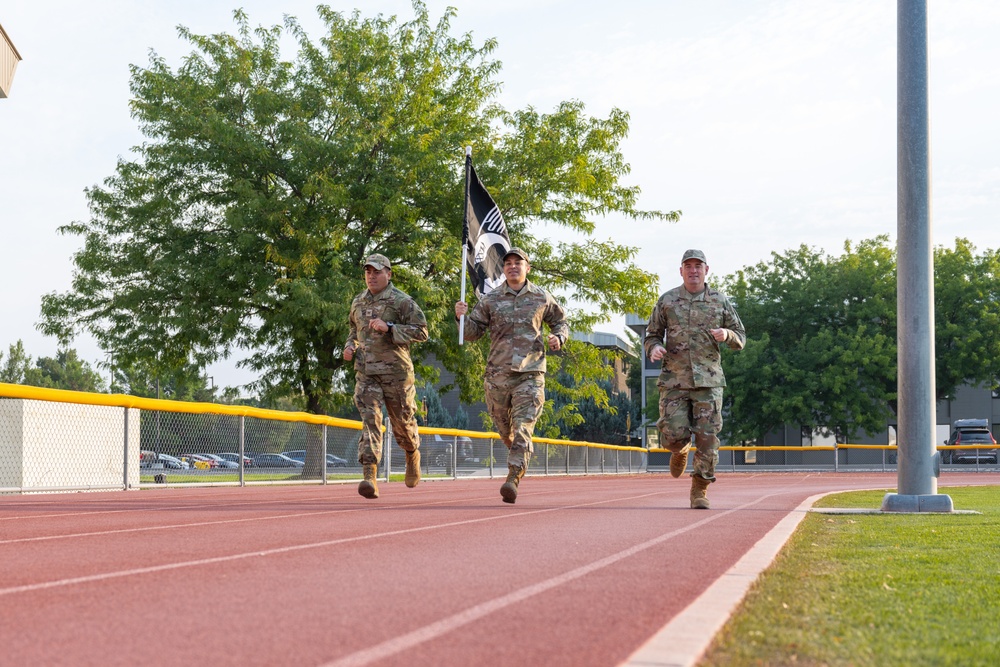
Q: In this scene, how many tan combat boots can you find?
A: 5